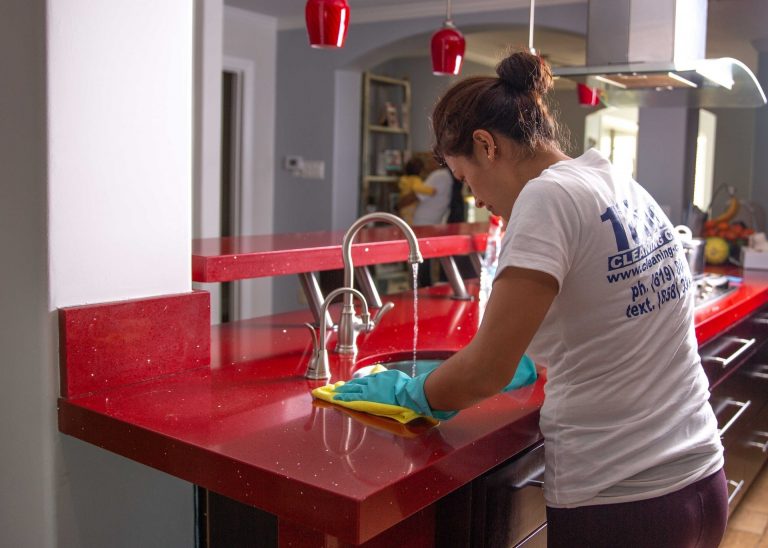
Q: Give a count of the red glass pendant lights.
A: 3